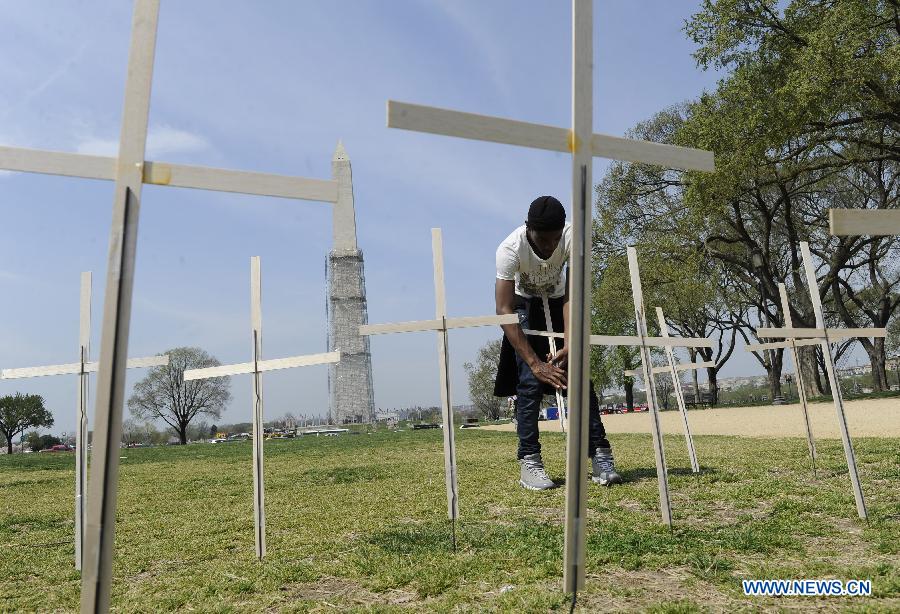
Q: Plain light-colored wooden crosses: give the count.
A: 11